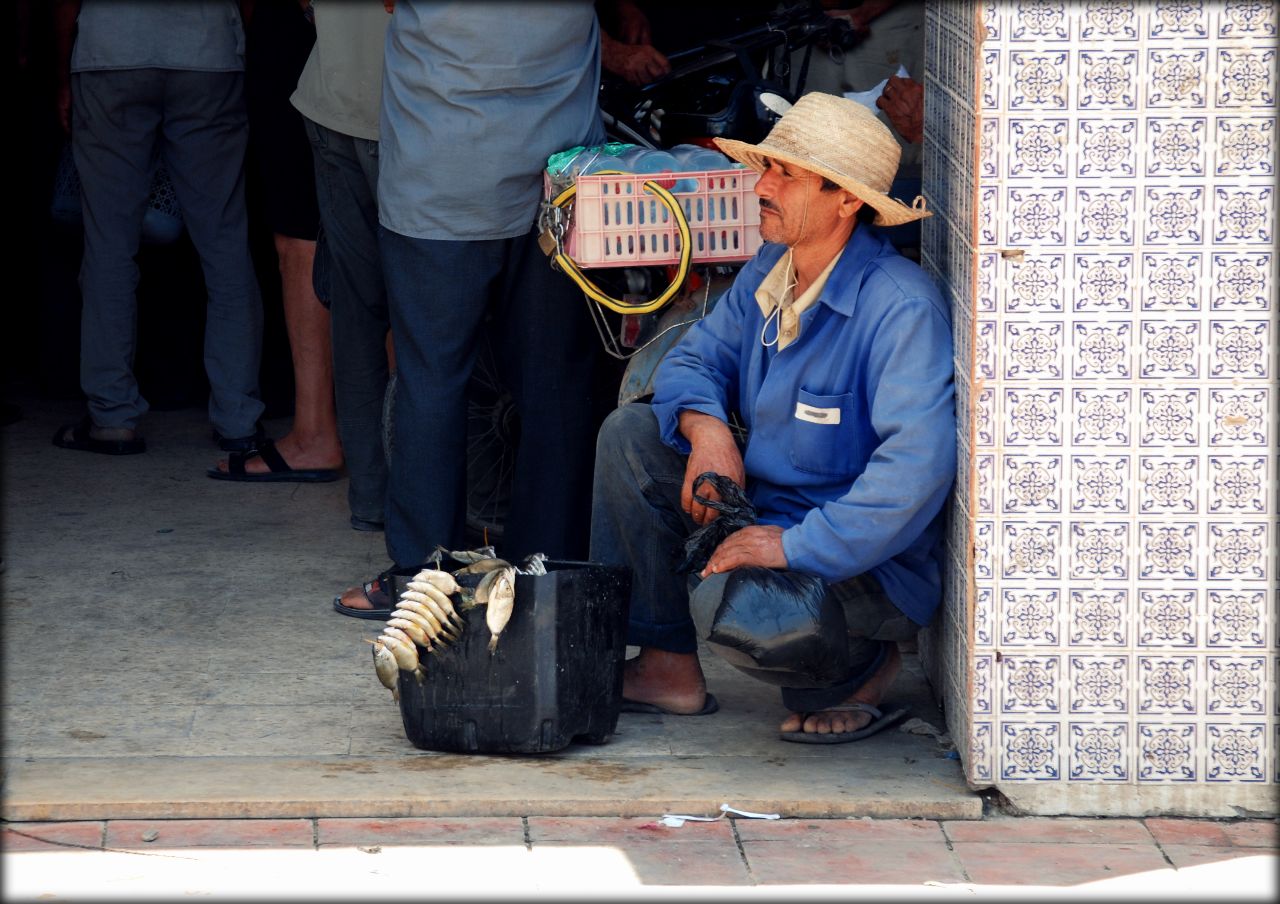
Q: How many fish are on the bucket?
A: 13